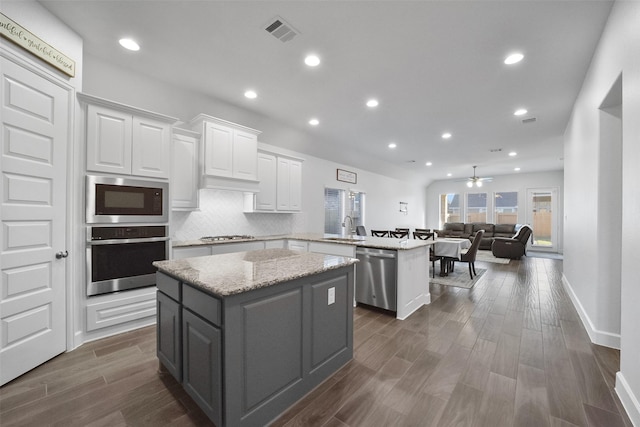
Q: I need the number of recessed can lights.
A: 13